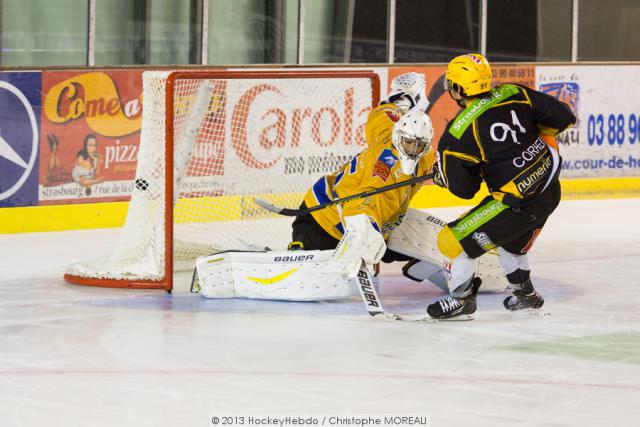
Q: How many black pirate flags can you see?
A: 0